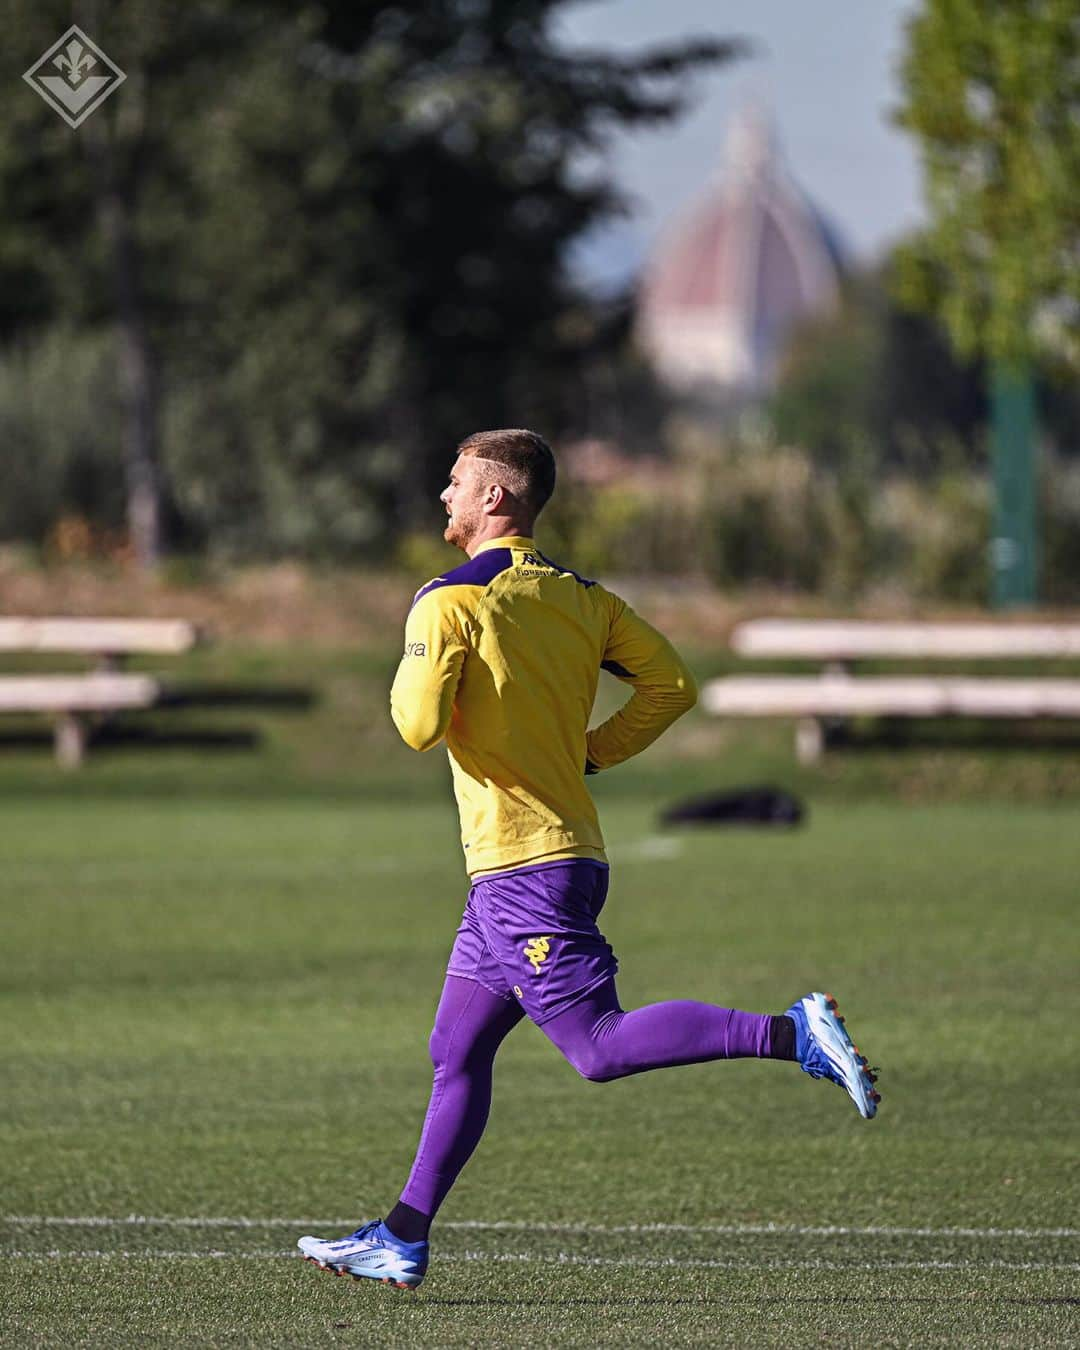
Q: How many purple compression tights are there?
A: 1